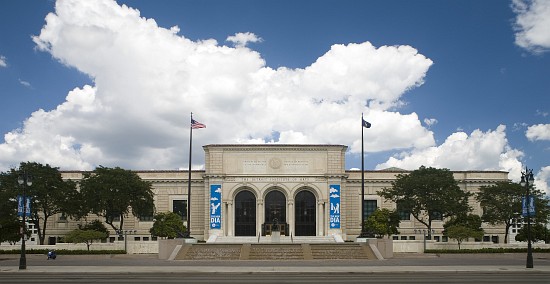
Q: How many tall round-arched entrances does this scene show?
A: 3